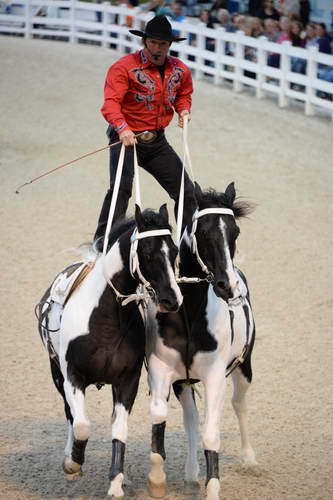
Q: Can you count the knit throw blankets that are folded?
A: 0